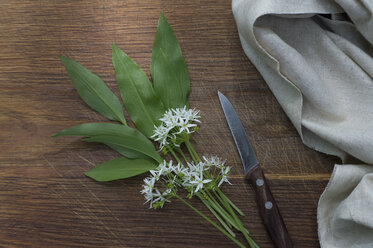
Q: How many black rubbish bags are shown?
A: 0